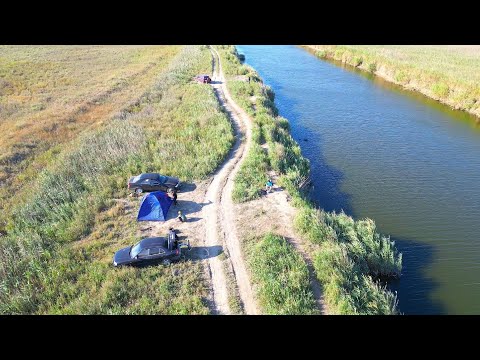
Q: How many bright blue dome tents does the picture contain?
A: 1